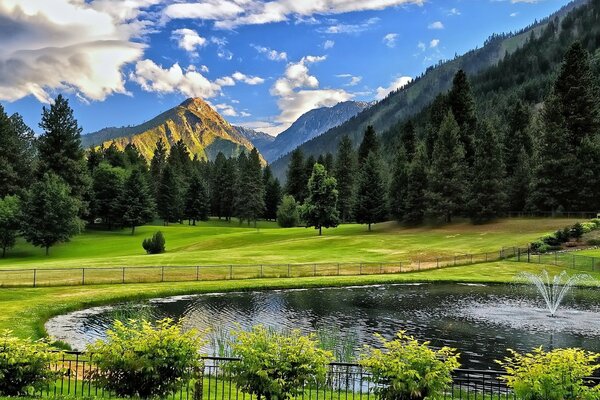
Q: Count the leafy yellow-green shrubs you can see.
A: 5